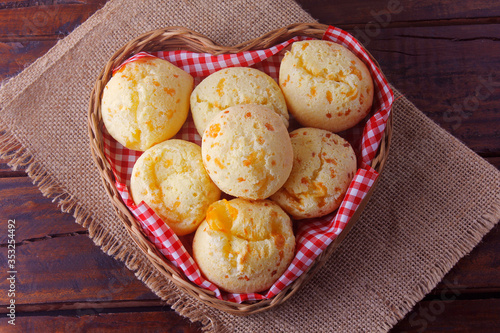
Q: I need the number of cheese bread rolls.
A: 7